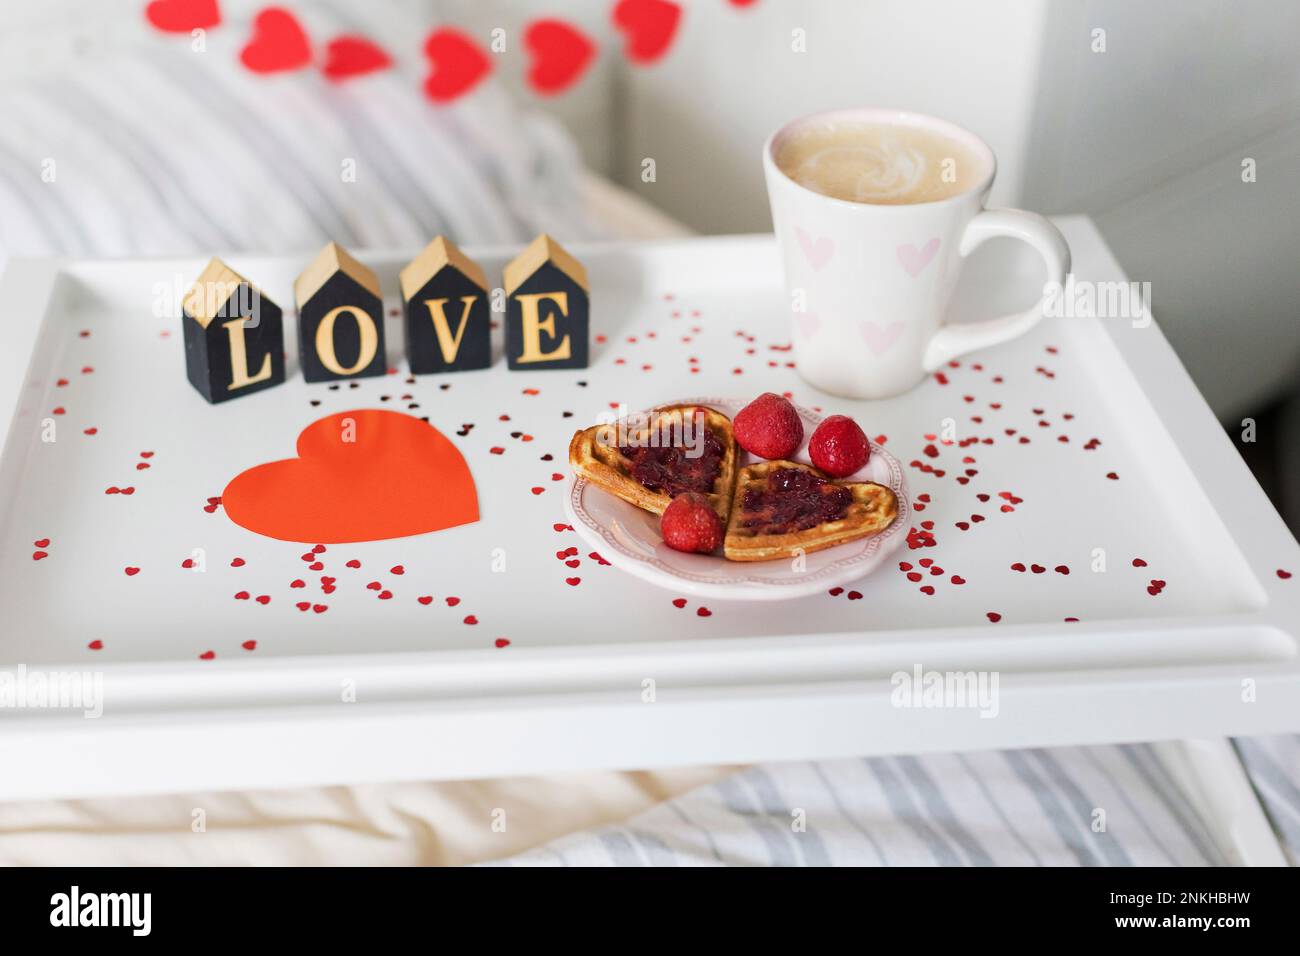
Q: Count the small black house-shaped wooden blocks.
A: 4